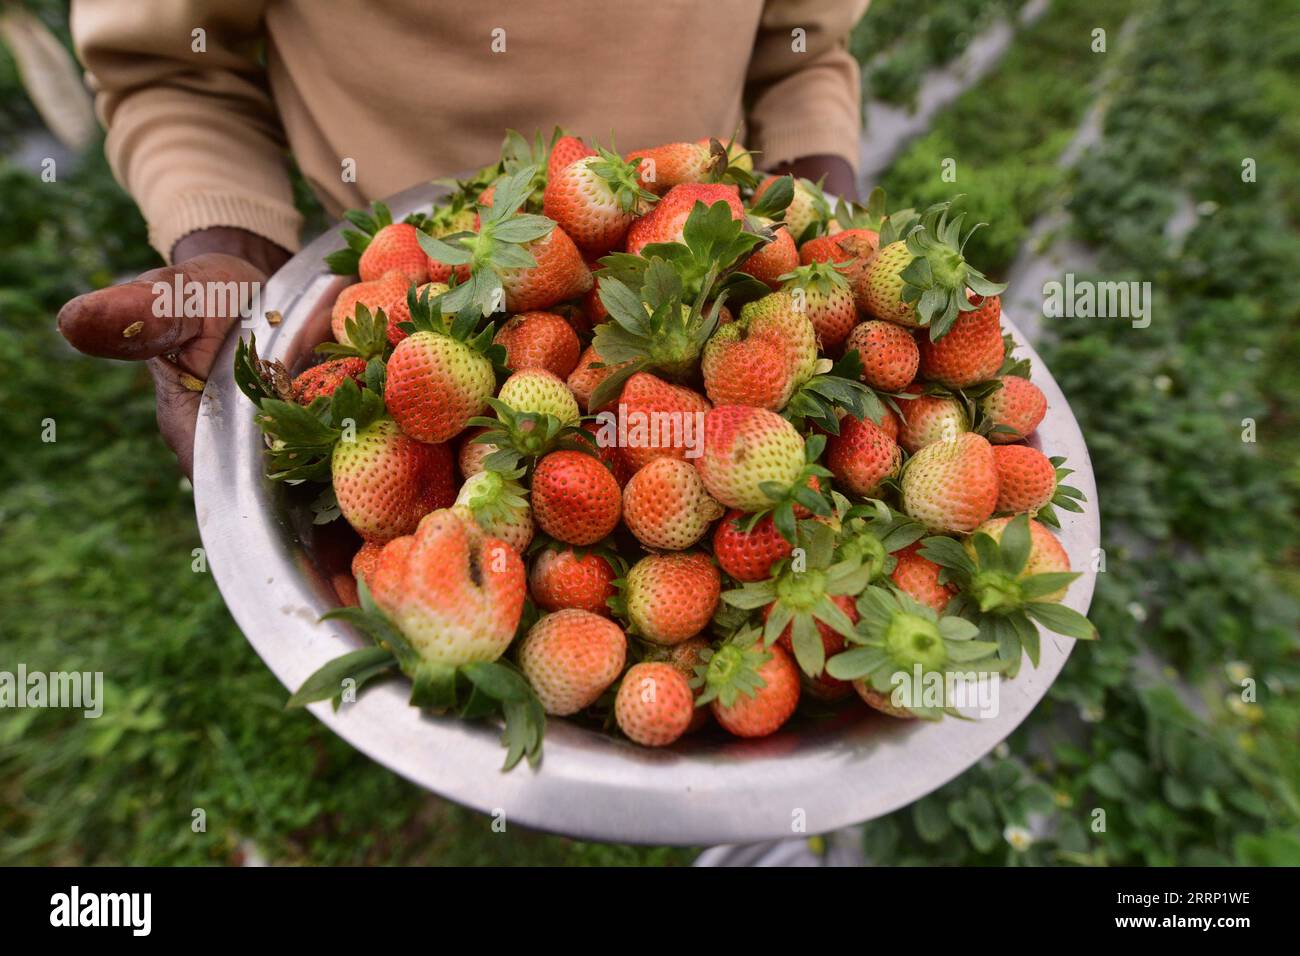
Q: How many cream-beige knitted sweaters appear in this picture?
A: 1